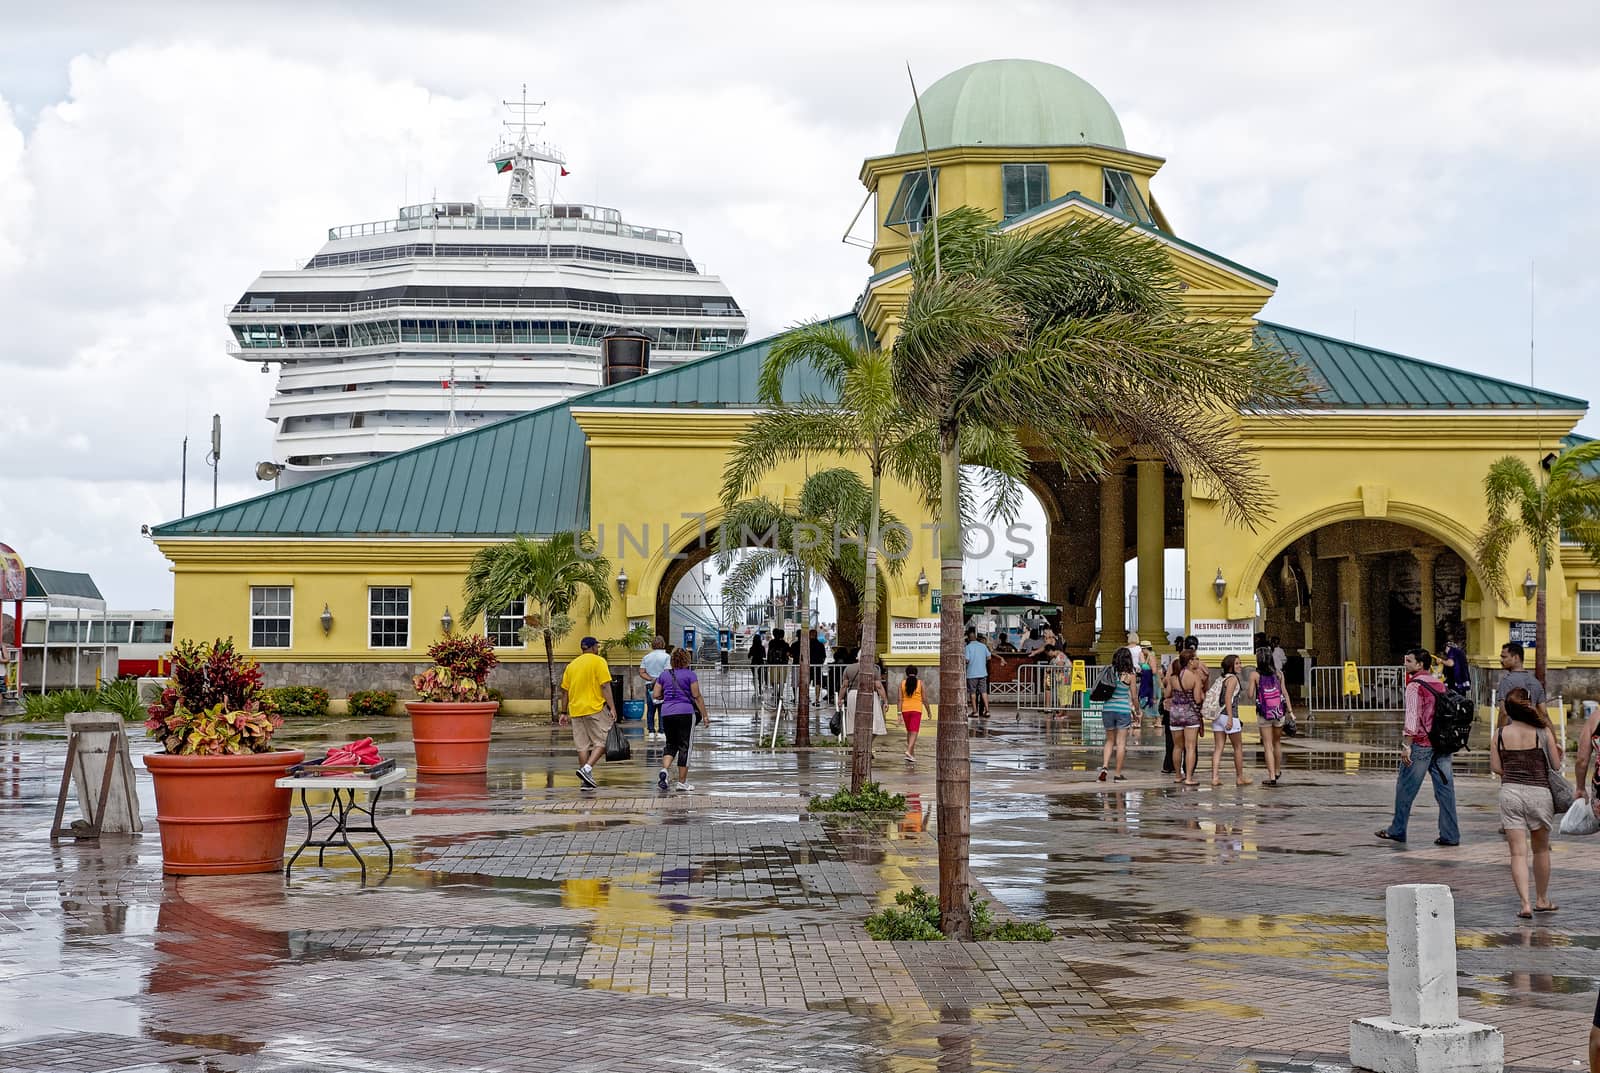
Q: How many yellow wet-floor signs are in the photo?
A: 2